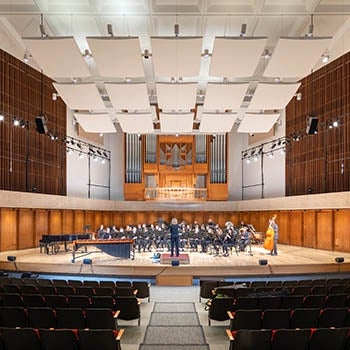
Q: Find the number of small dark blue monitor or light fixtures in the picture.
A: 5